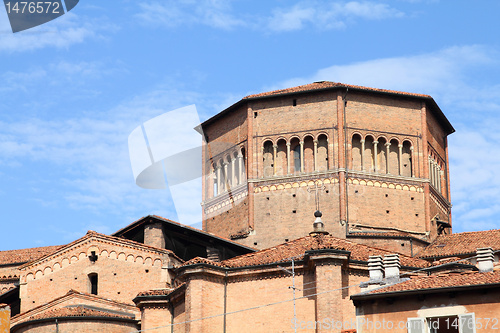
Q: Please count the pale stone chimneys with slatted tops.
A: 3